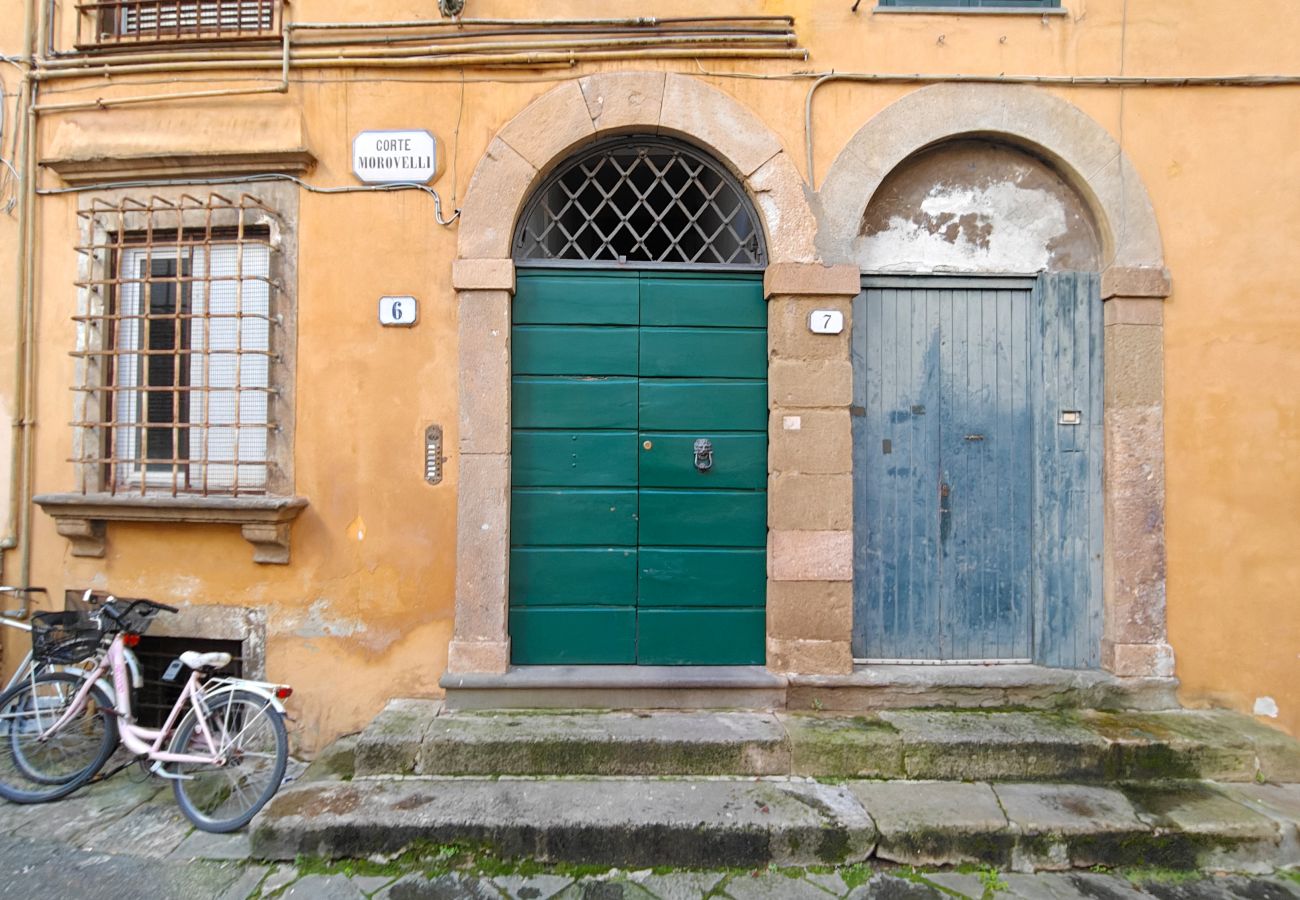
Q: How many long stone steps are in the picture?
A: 2